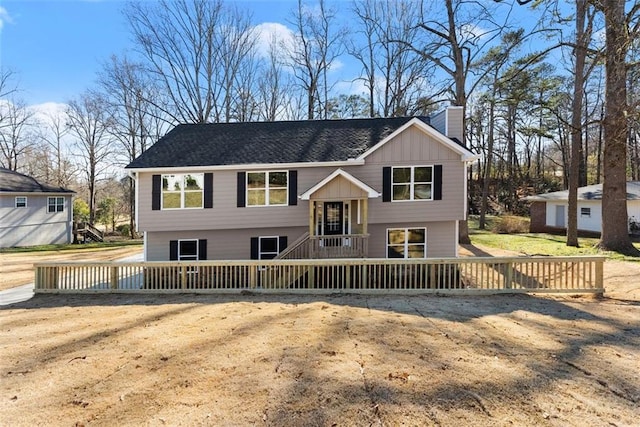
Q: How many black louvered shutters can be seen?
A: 10